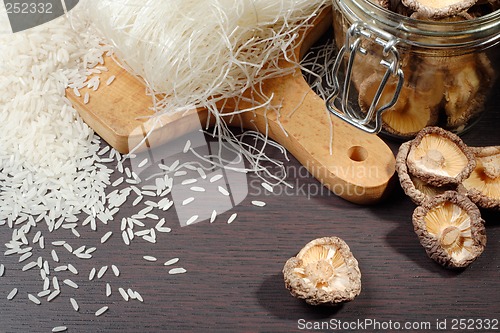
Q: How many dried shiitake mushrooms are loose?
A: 5